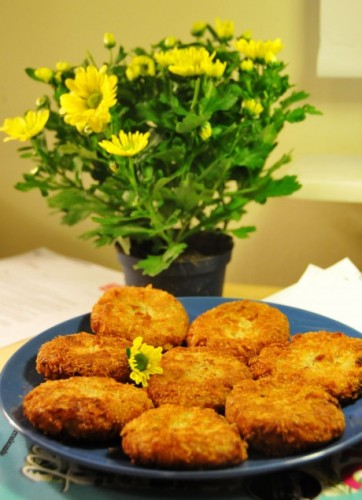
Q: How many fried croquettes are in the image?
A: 8